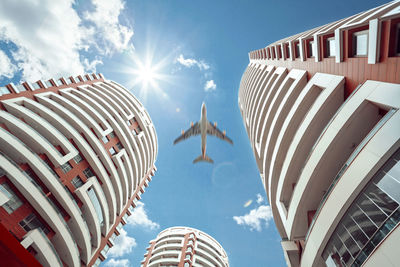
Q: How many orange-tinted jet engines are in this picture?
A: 4